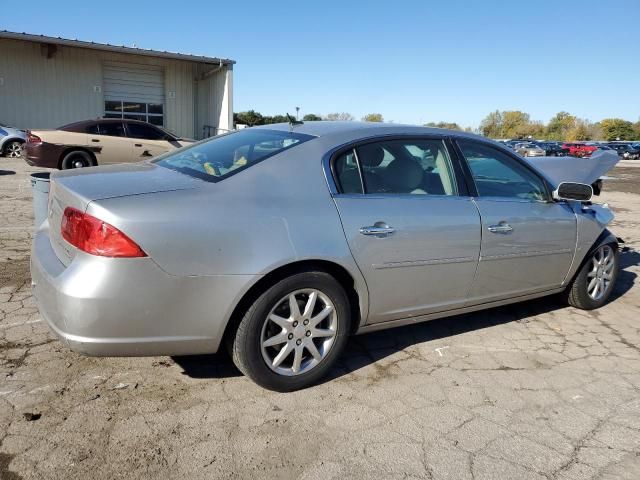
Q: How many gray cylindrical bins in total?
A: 1